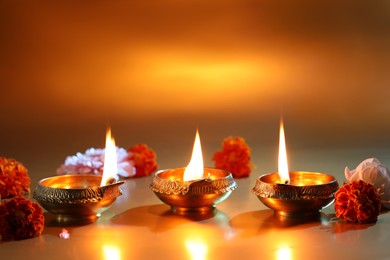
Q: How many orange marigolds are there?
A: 5